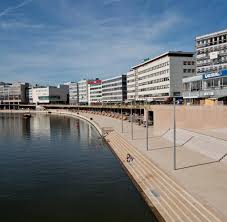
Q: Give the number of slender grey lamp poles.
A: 4